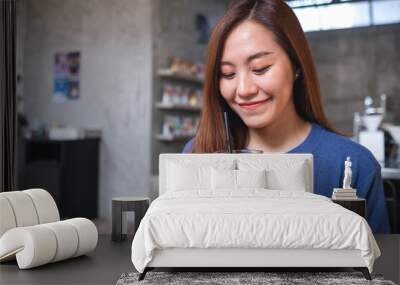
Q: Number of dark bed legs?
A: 2